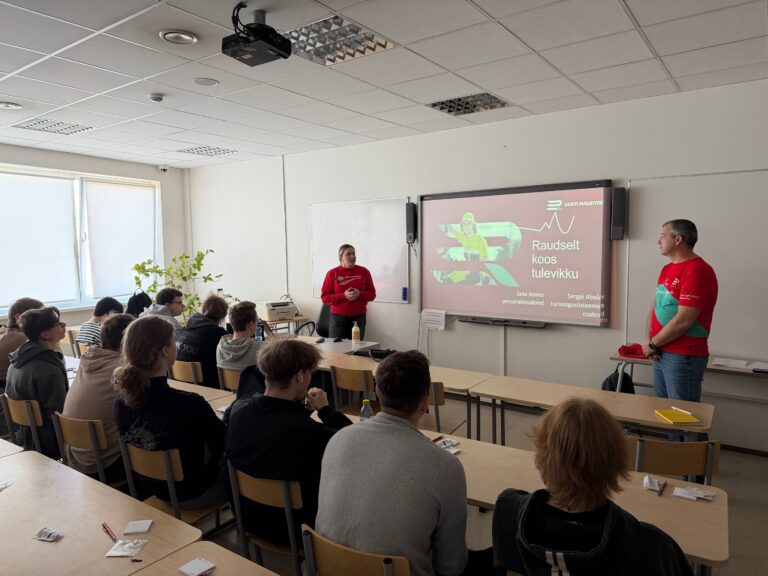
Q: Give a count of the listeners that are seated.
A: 11